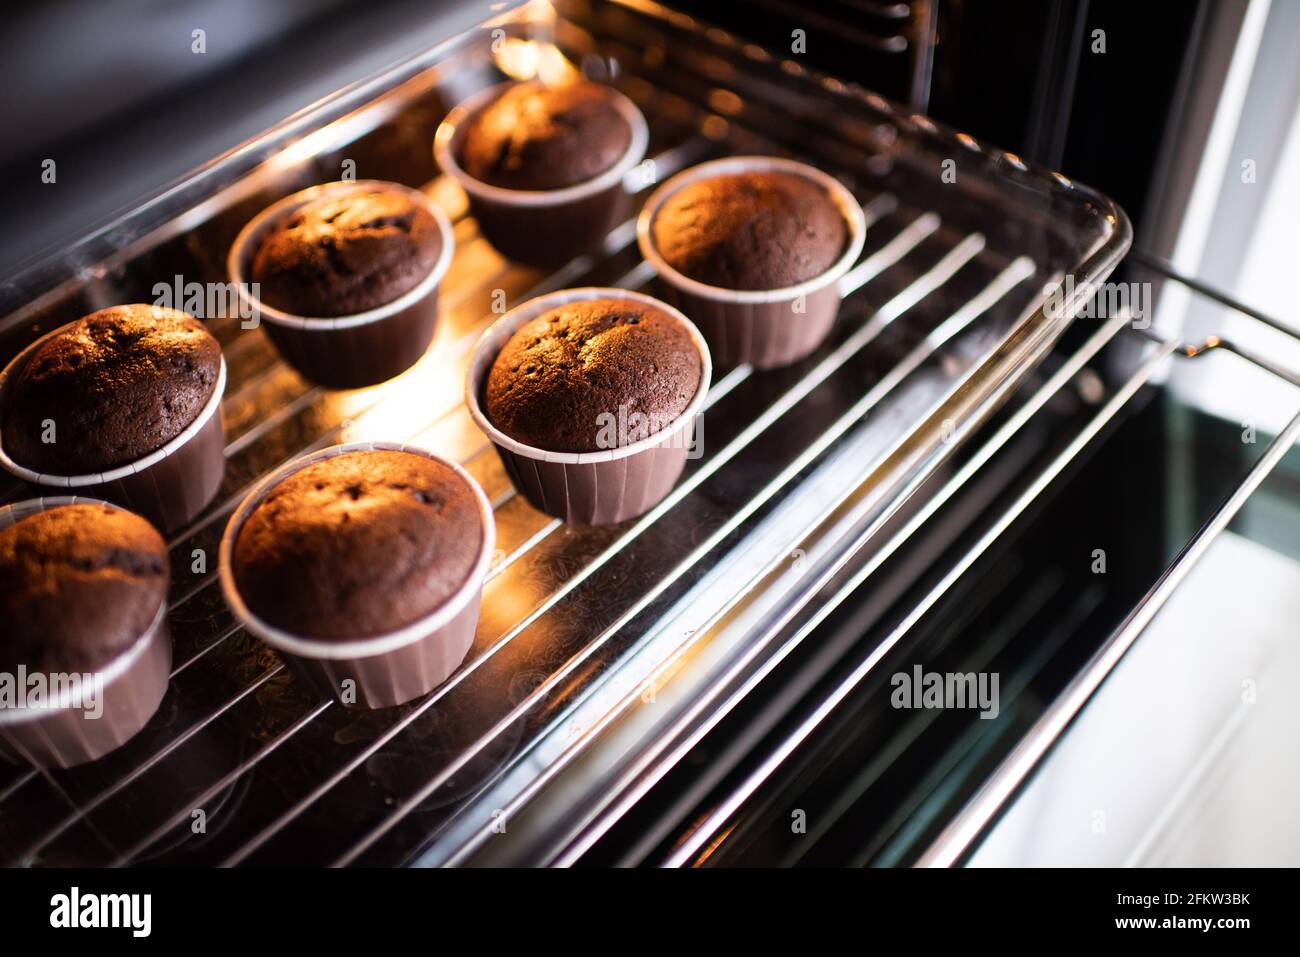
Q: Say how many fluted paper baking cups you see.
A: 7